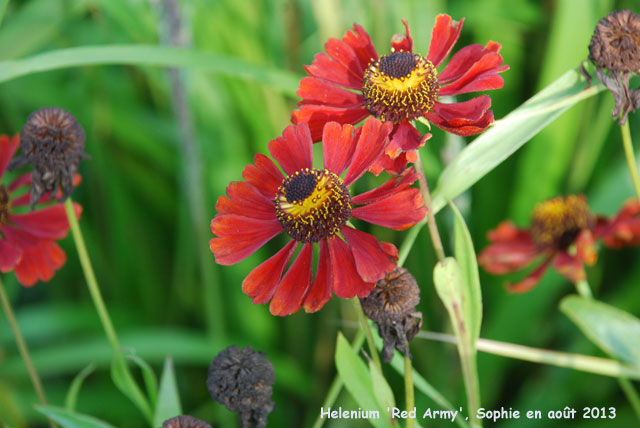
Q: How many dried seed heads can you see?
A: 5